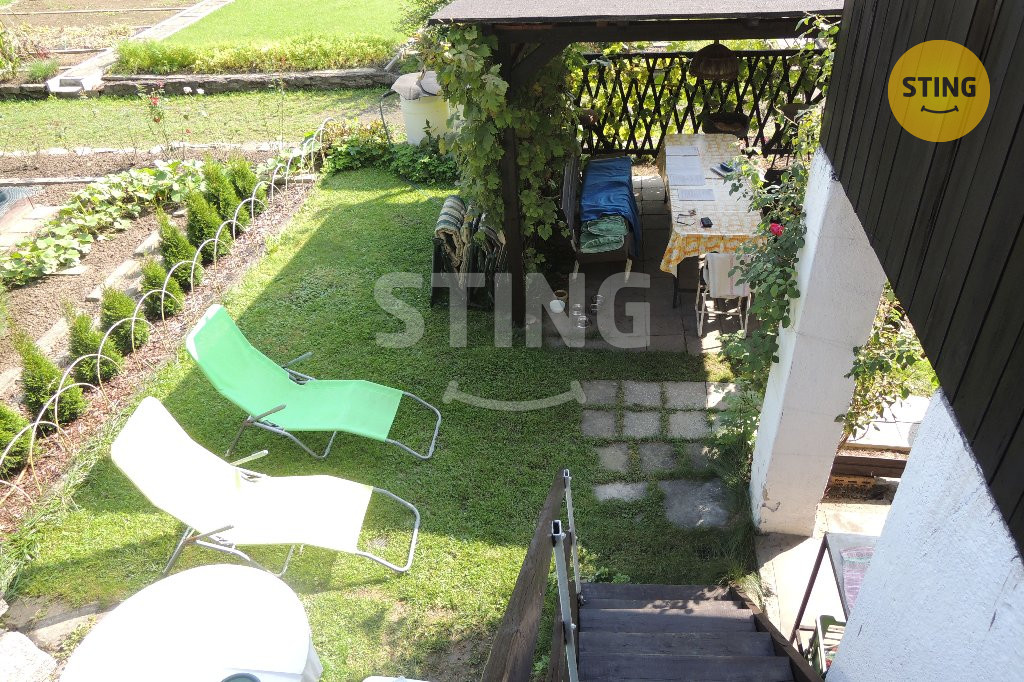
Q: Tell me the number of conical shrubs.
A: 9